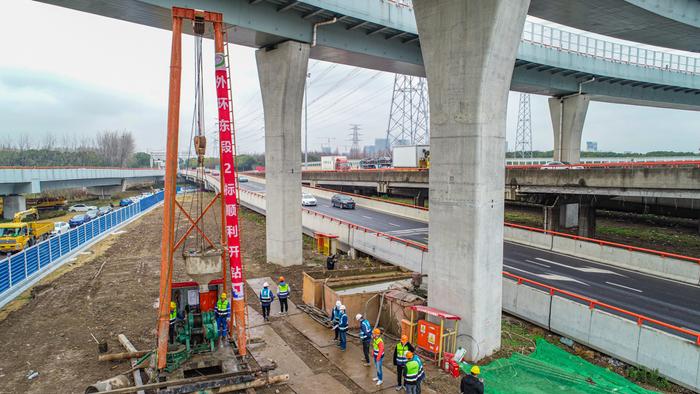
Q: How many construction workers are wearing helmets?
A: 12